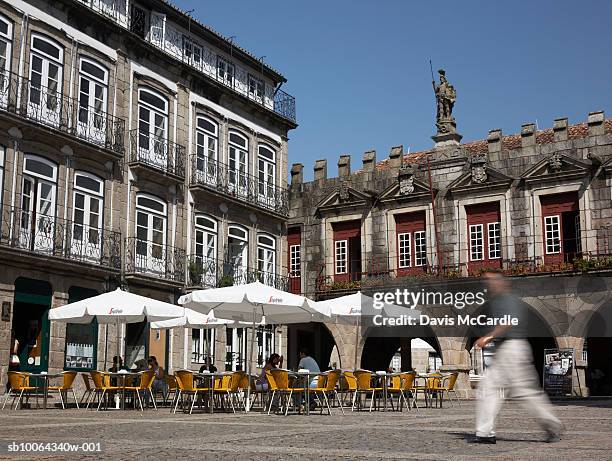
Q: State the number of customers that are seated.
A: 5